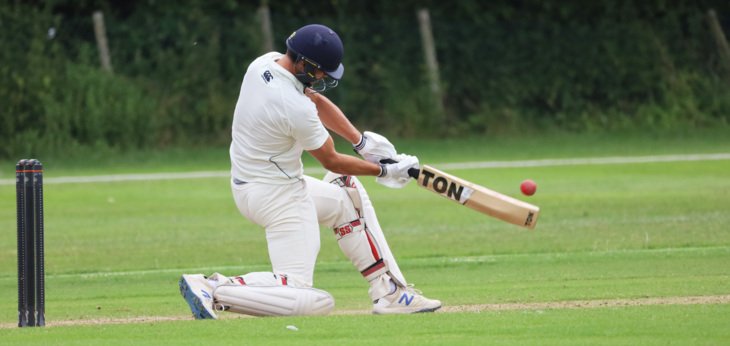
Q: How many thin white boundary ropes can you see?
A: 1